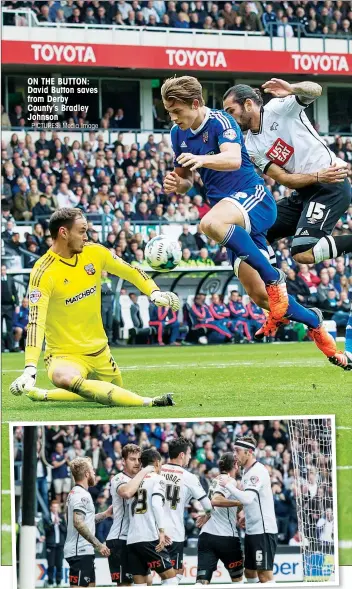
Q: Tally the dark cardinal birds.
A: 0